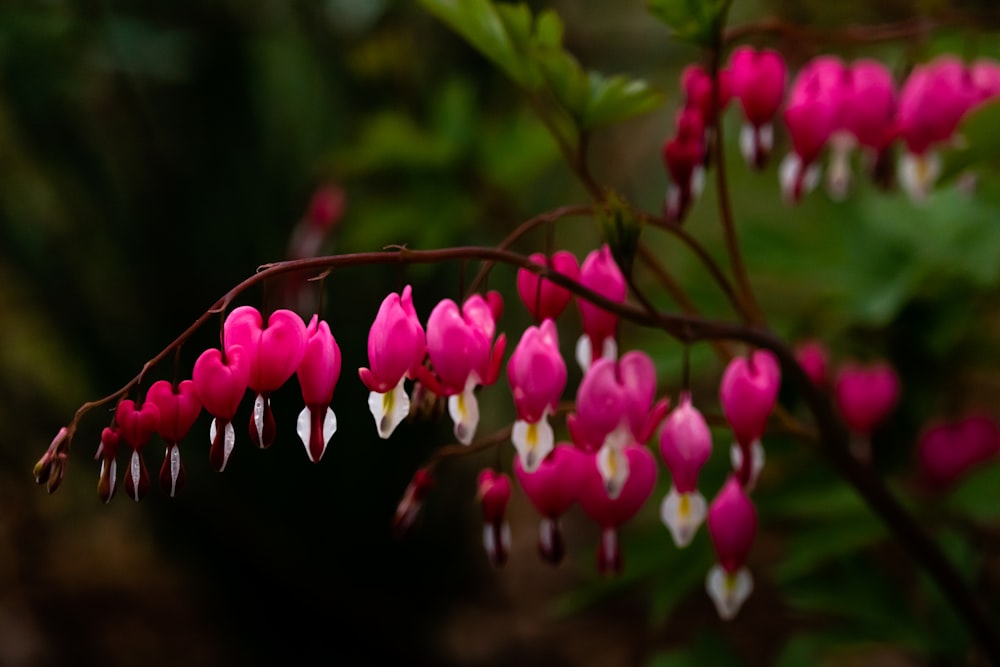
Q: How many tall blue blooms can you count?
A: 0